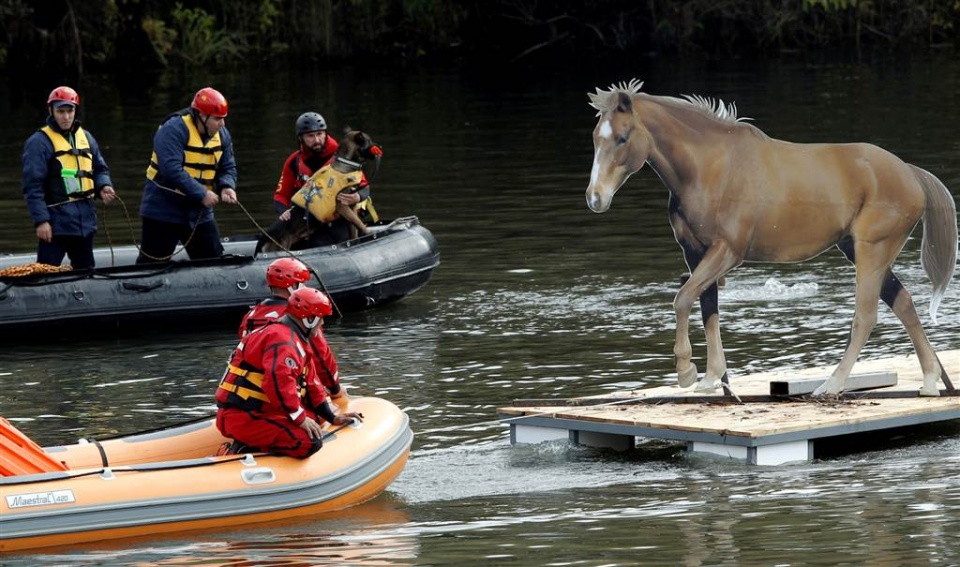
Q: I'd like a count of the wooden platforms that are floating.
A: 1